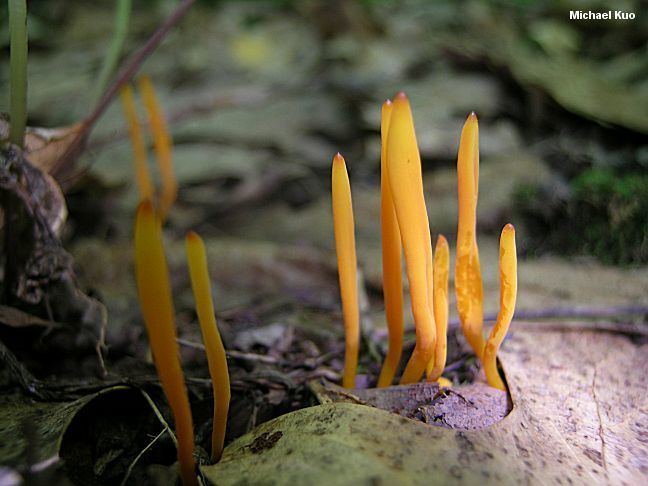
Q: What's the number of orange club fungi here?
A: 10